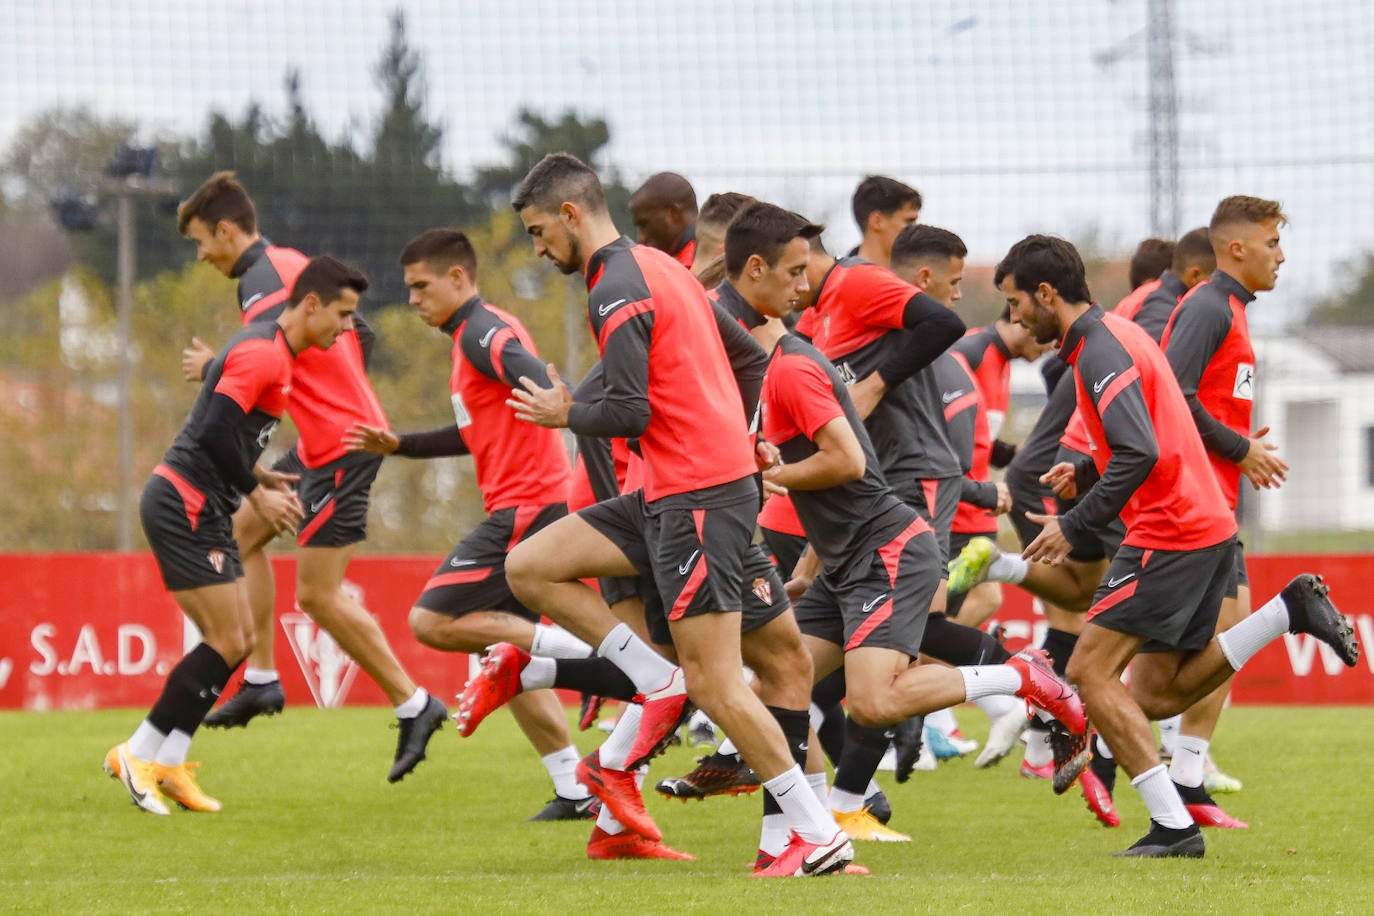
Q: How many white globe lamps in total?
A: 0